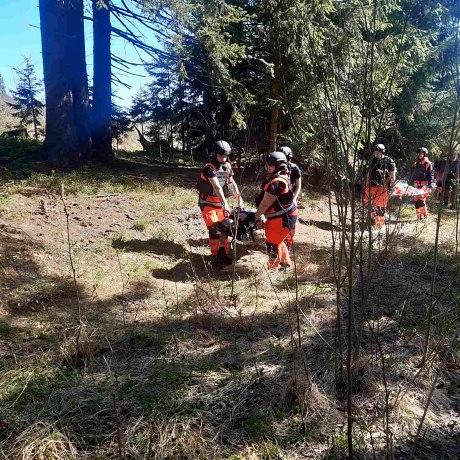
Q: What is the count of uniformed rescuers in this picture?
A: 5